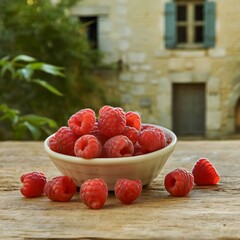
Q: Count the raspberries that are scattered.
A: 6